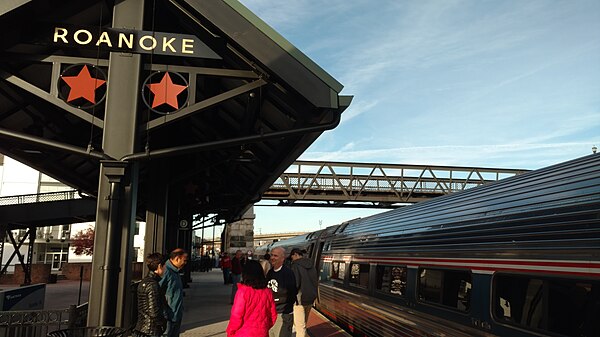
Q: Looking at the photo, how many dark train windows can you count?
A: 5